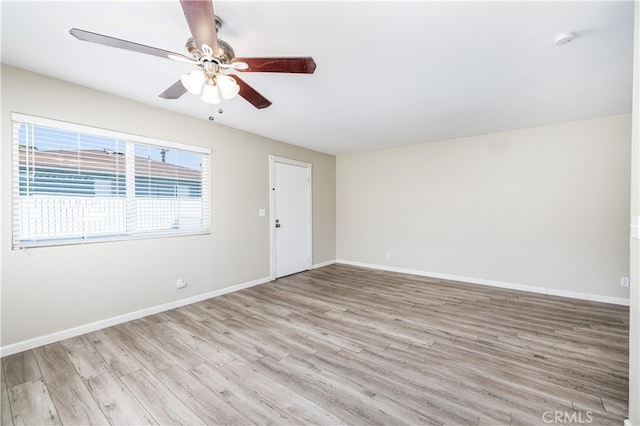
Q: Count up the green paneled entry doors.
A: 0